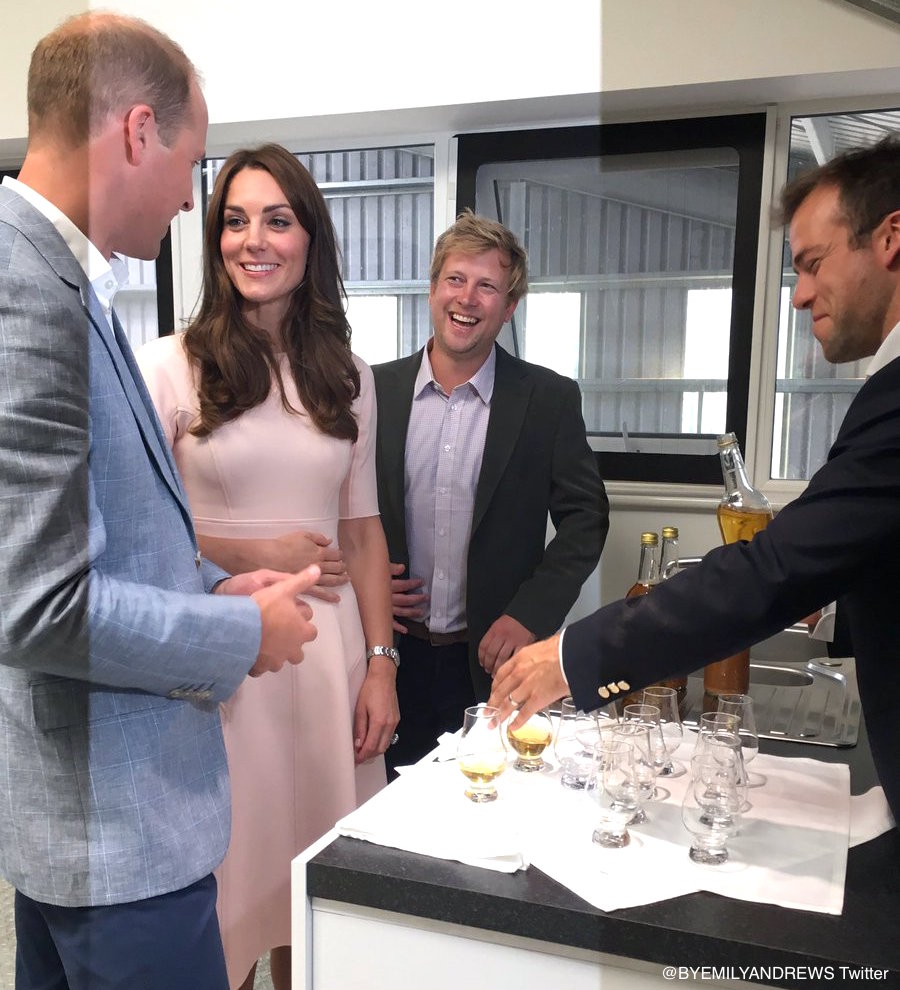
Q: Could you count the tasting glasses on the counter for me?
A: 12